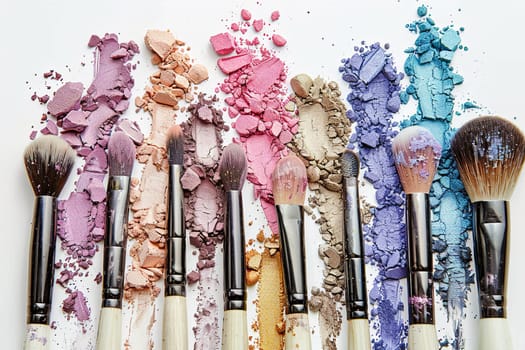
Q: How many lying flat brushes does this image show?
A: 8